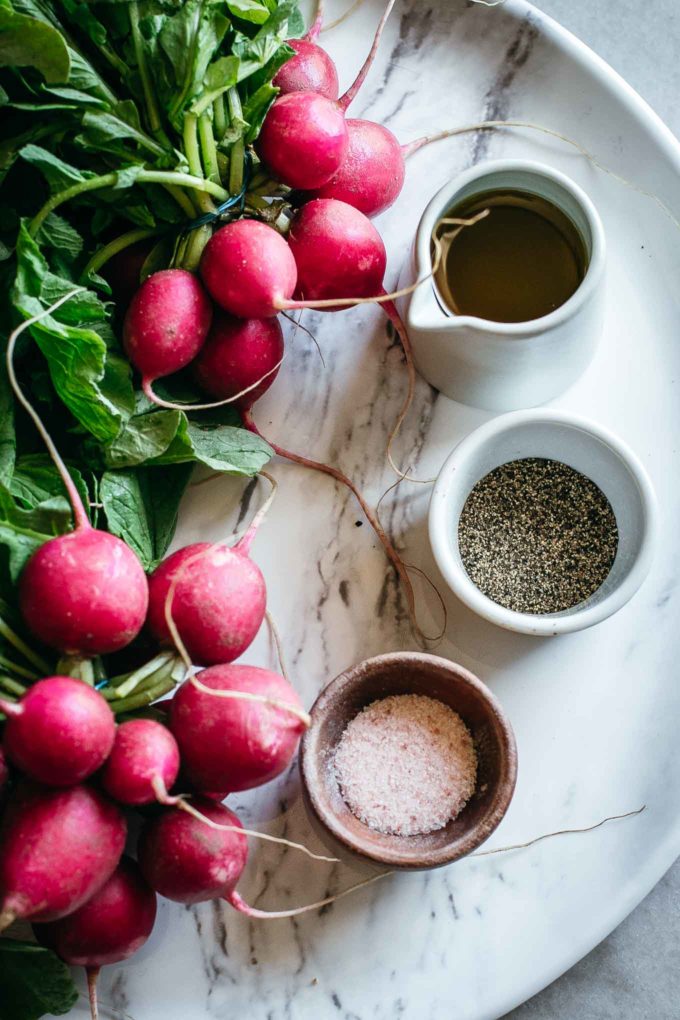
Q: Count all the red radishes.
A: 15